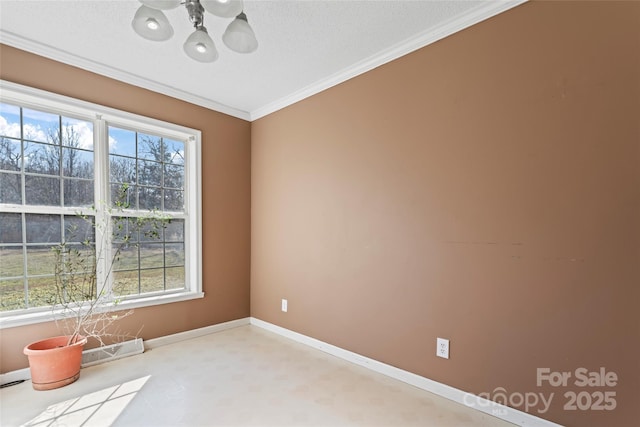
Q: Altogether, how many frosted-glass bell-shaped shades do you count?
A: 5